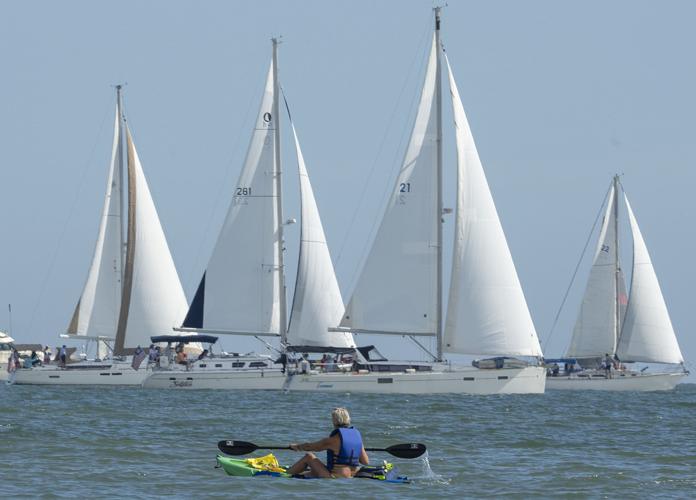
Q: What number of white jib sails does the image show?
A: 4